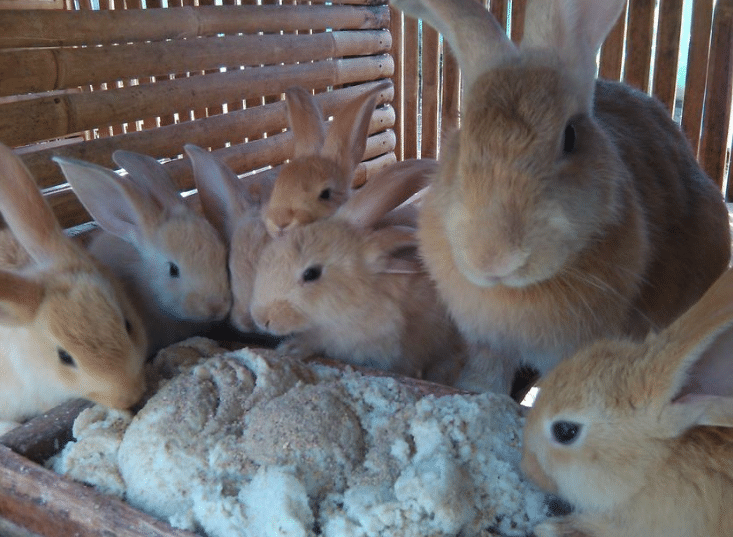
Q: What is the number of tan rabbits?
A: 7